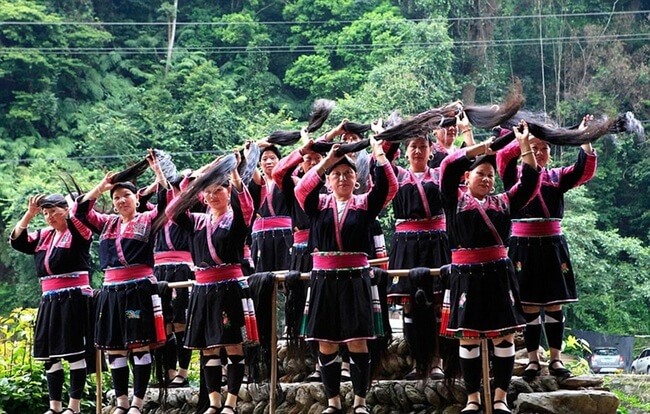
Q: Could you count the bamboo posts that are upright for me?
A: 3